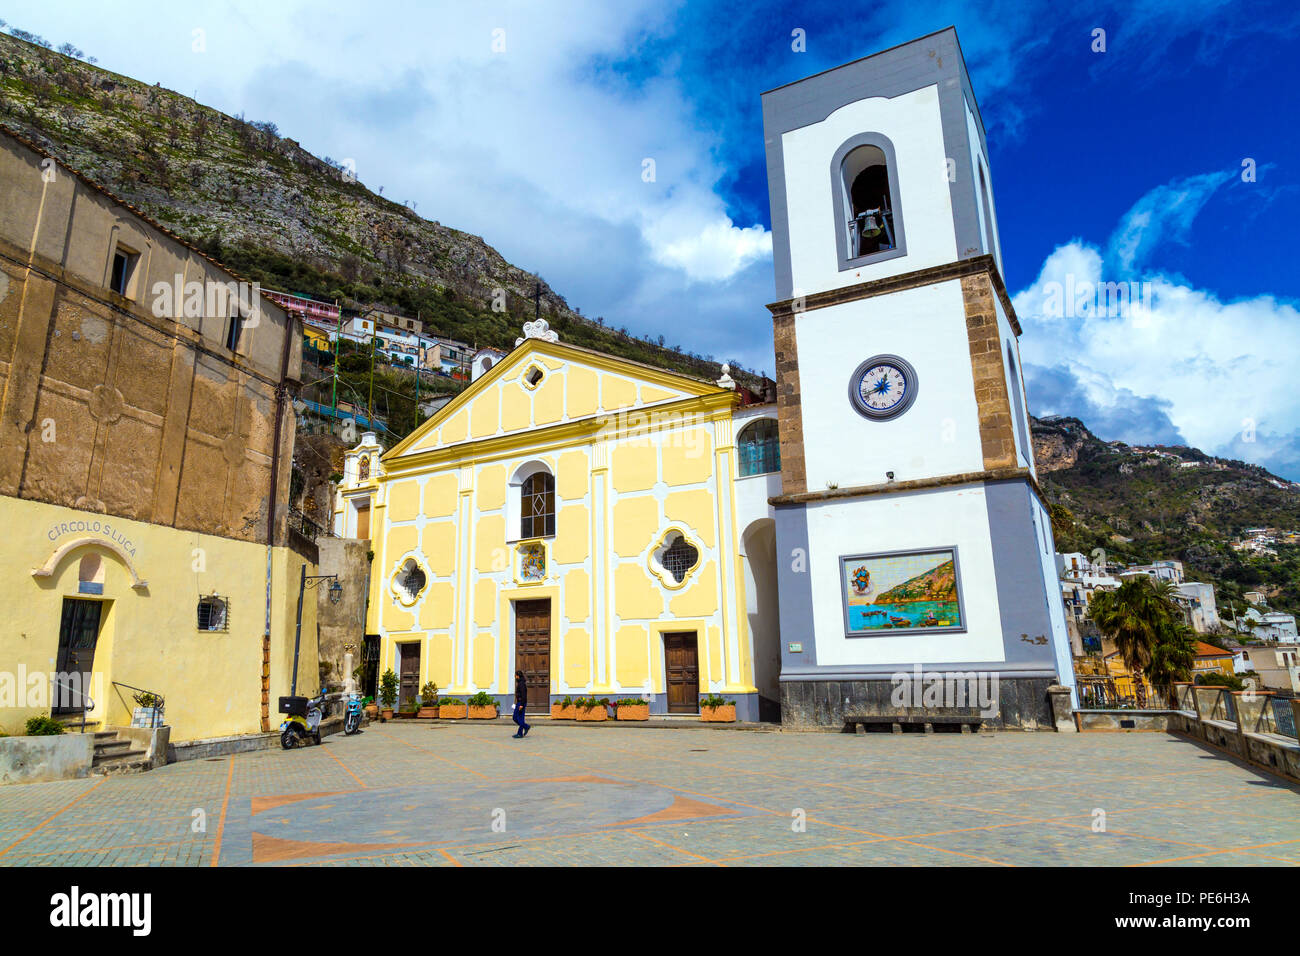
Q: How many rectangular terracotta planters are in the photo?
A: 6